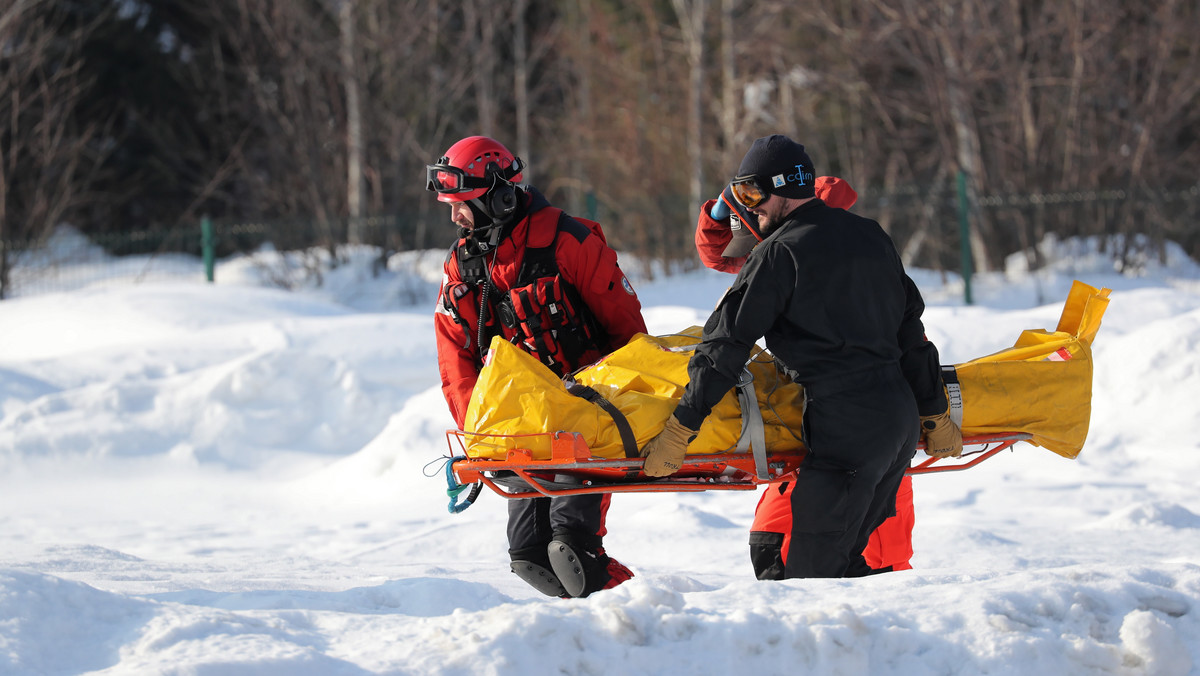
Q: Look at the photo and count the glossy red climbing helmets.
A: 1